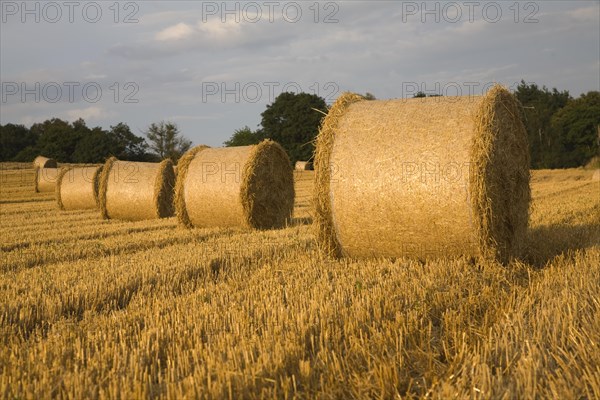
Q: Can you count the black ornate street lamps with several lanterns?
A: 0